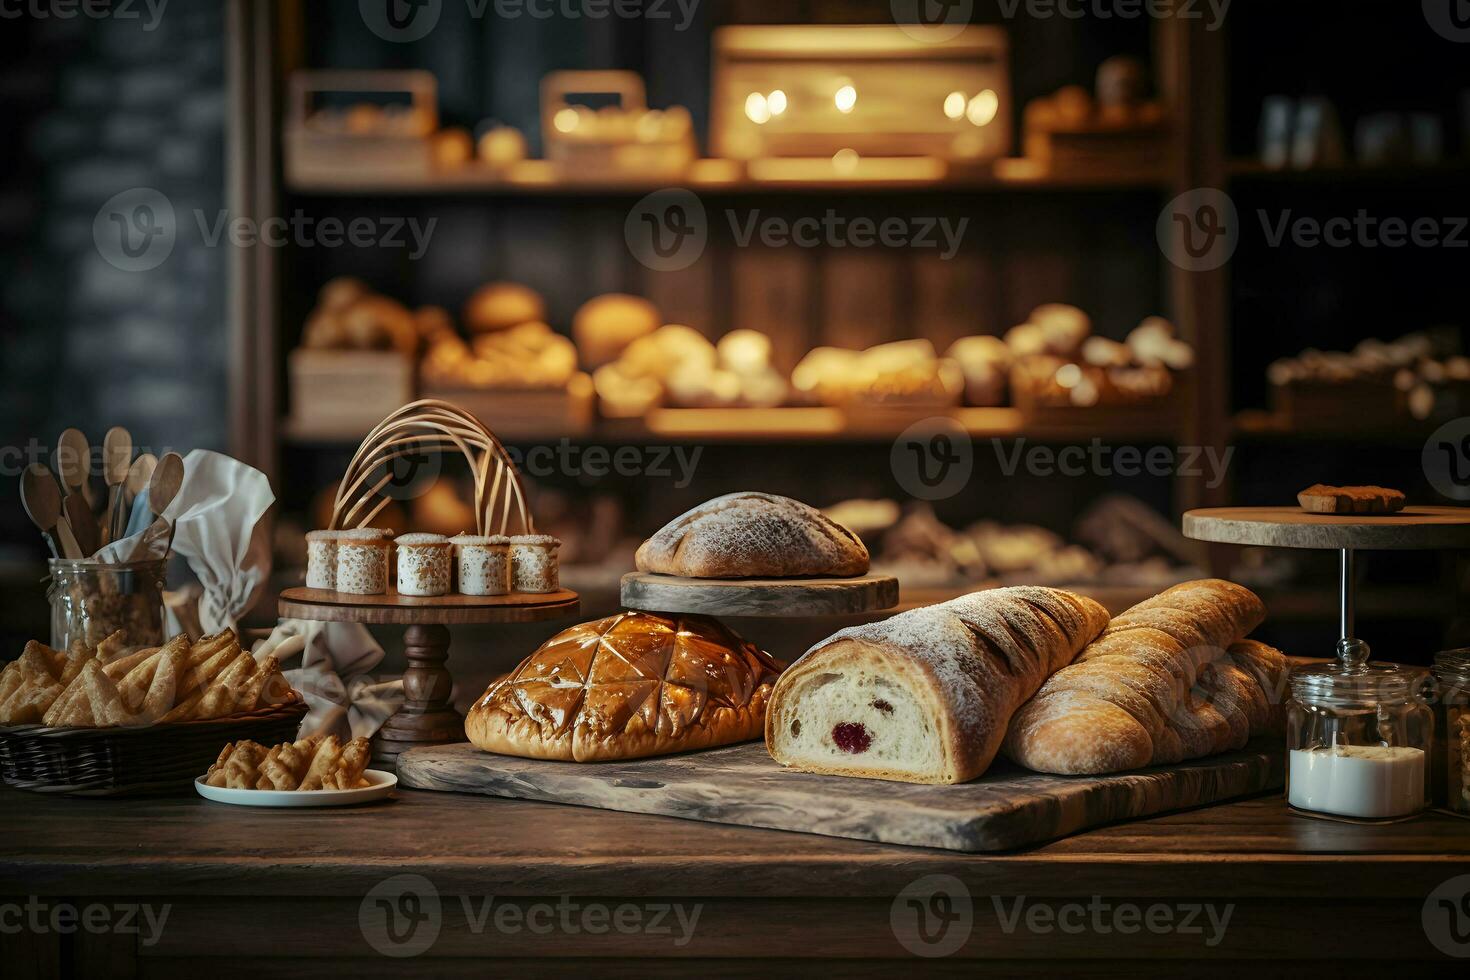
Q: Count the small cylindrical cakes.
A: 5